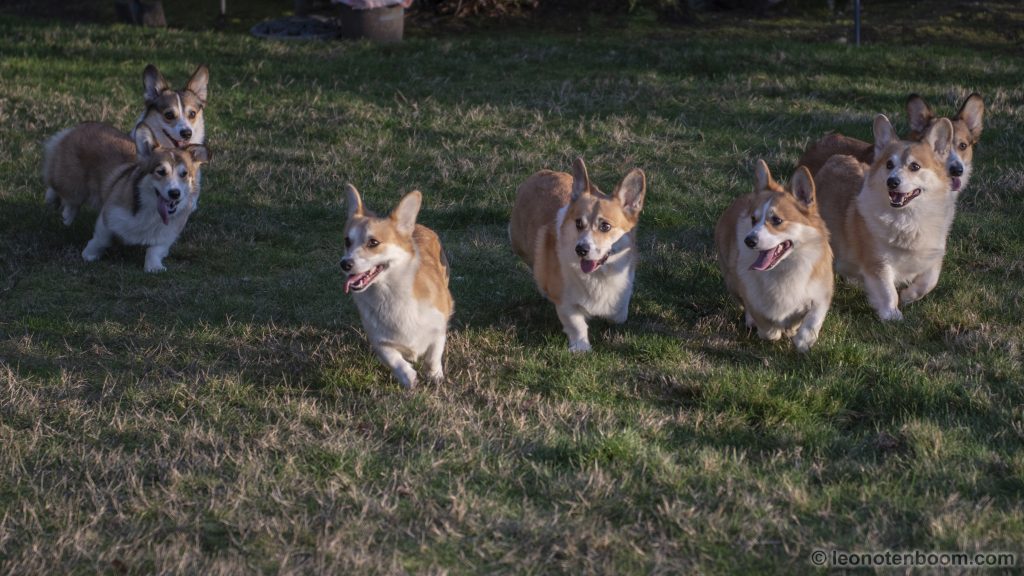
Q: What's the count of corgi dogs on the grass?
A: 7